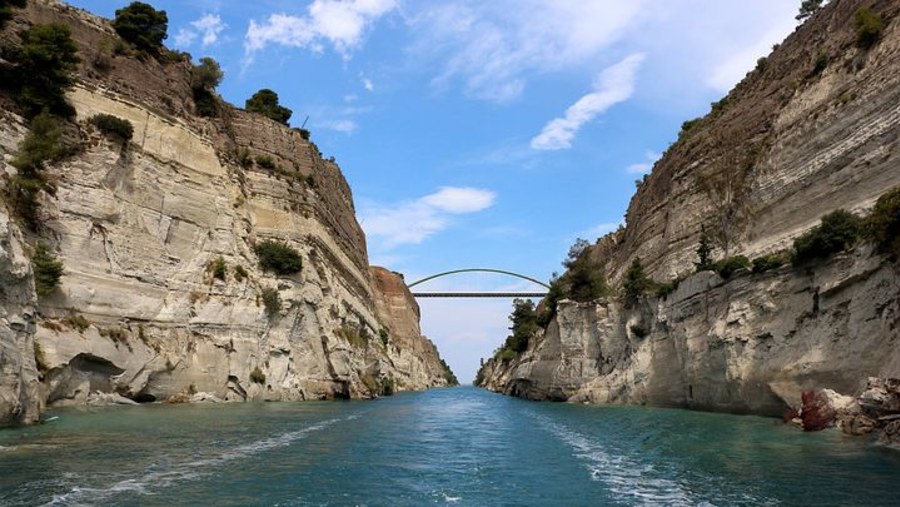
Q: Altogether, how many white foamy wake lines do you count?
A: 2